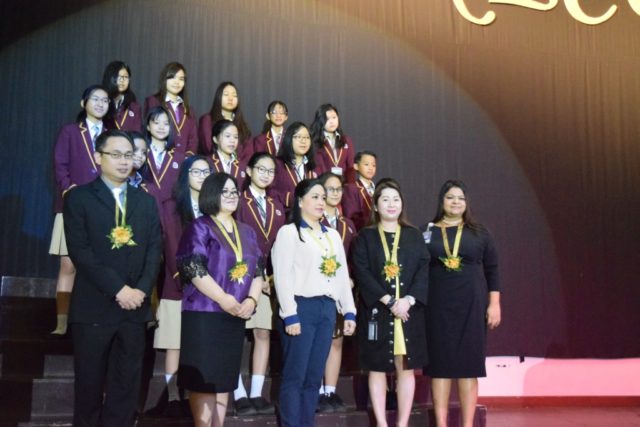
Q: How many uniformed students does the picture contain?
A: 14